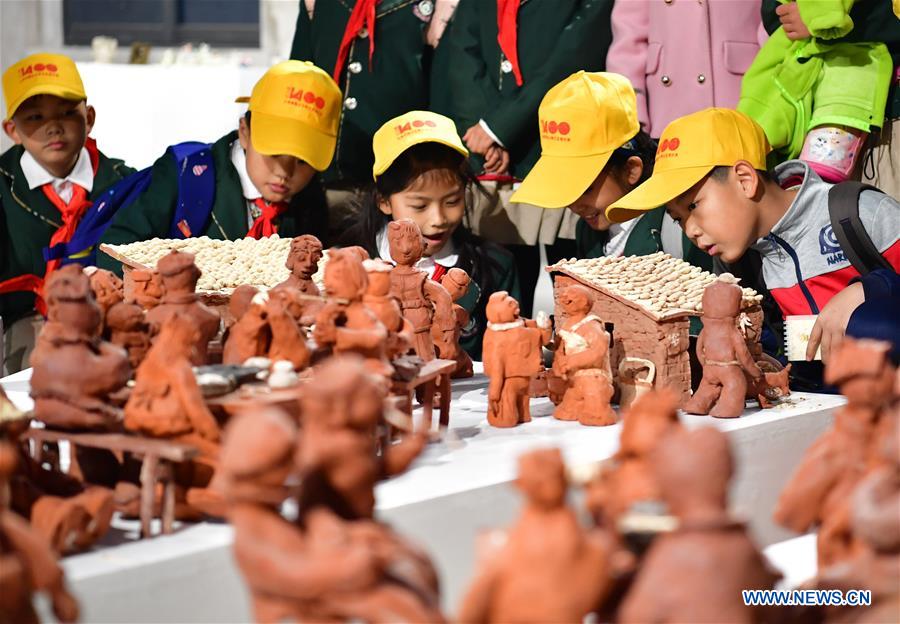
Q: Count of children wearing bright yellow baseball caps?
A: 5